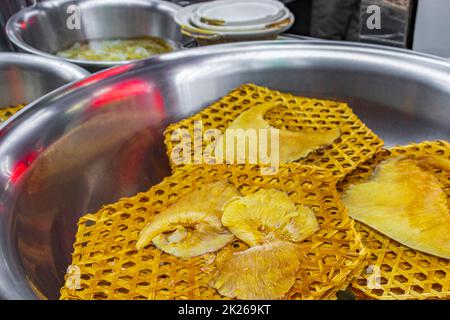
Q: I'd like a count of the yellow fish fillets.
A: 5